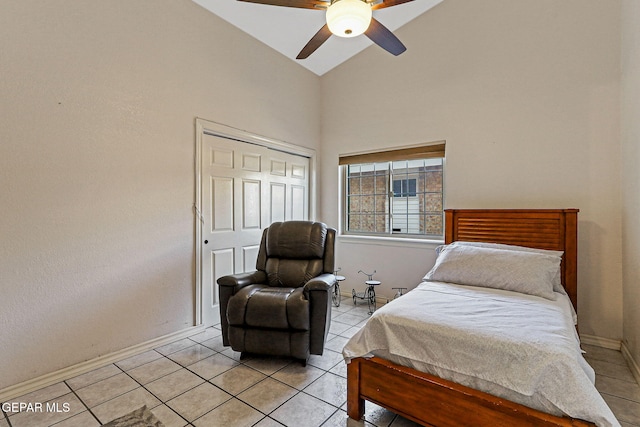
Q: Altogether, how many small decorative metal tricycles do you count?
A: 3